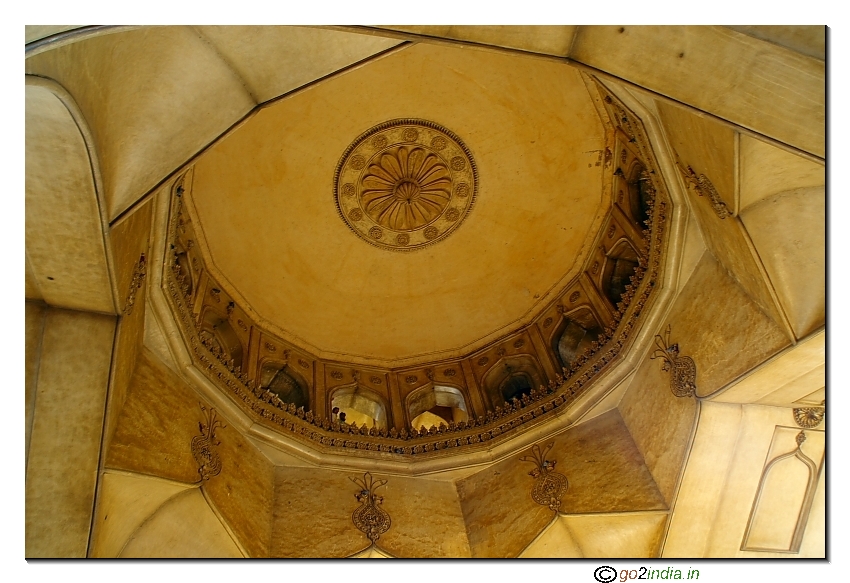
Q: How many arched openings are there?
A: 9